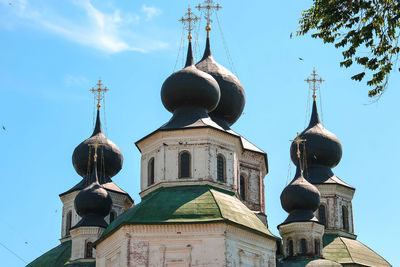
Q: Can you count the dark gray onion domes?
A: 6